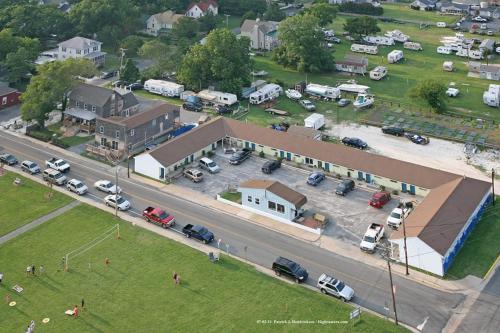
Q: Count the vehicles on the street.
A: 11